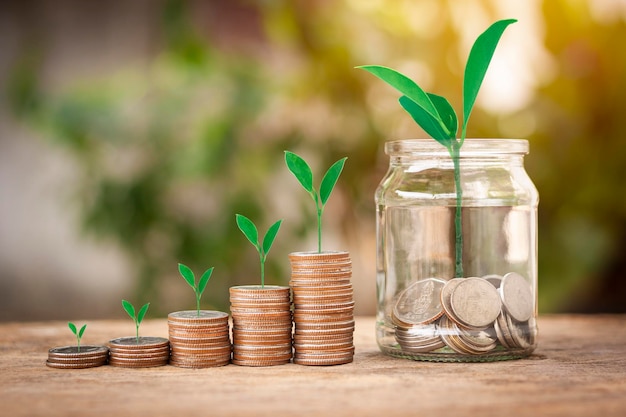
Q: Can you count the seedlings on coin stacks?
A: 5